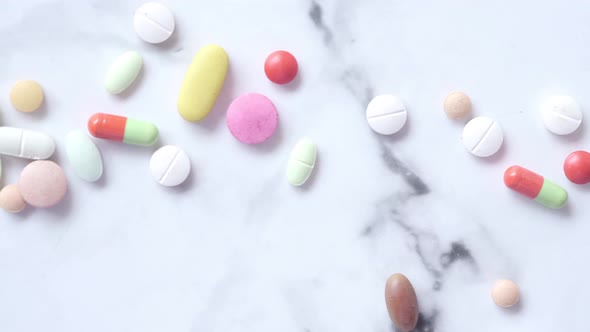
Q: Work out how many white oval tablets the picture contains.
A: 1